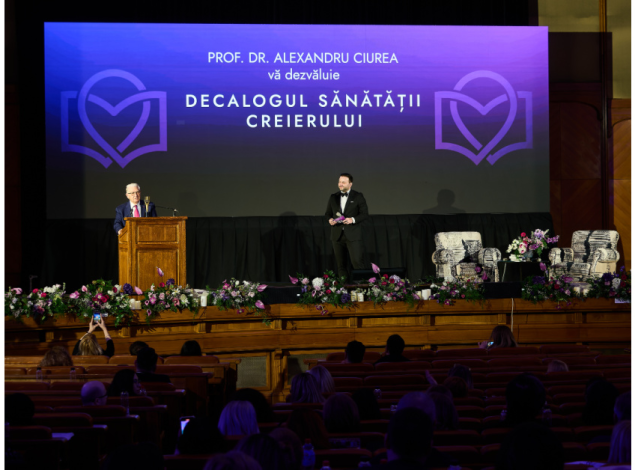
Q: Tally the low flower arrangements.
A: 9